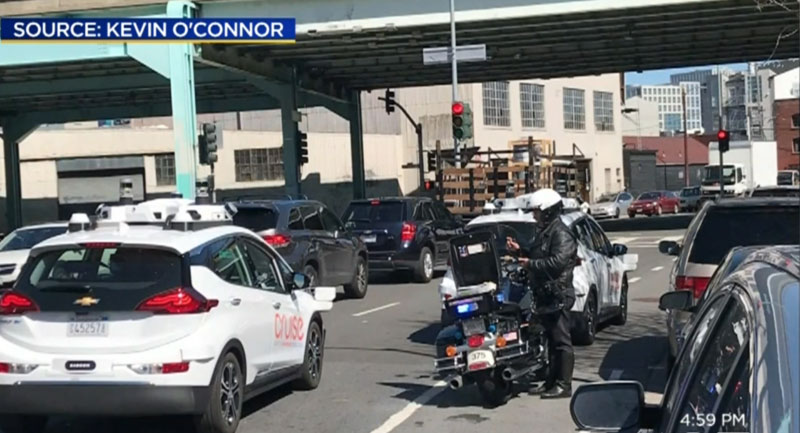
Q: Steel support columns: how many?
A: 4